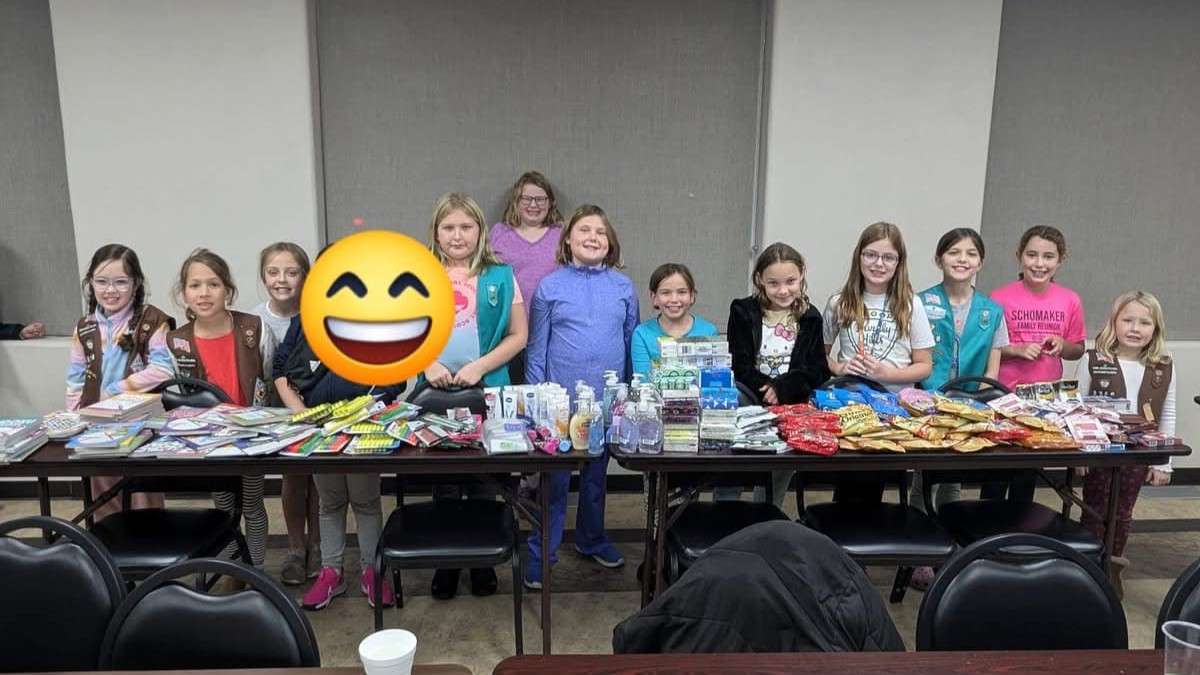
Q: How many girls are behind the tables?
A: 13